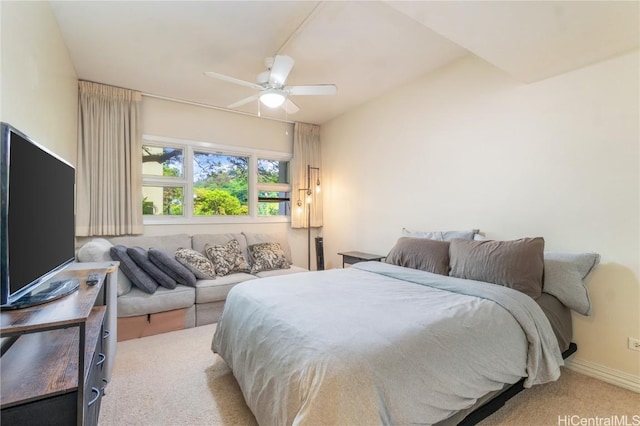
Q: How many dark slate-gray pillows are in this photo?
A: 3